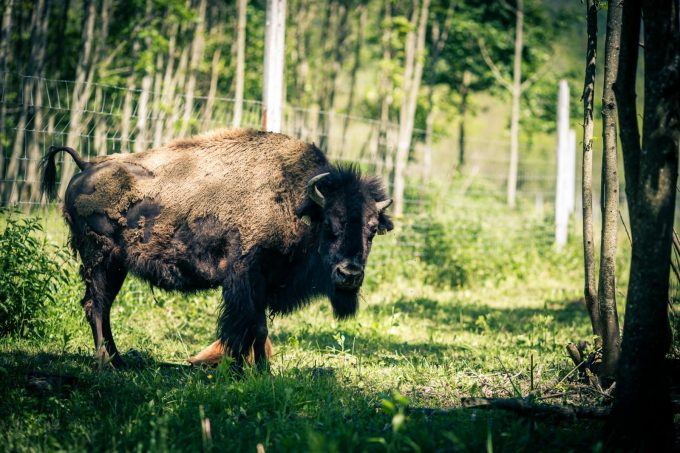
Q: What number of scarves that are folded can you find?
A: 0